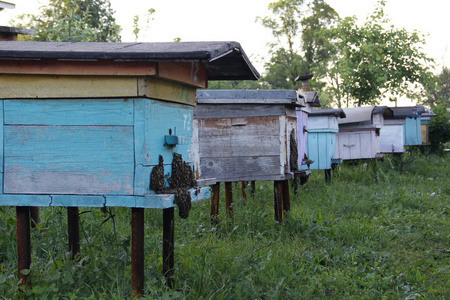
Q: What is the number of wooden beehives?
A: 8